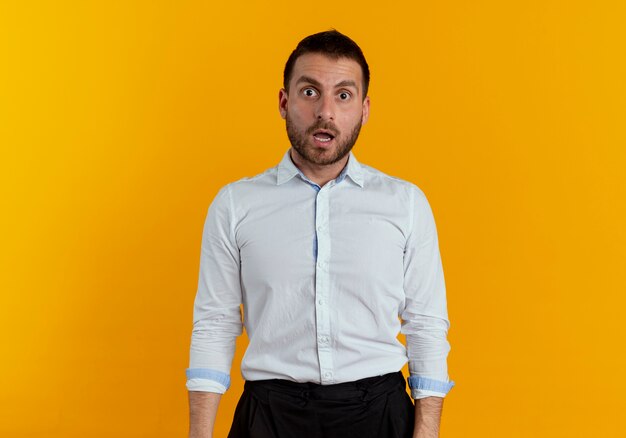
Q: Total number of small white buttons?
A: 5